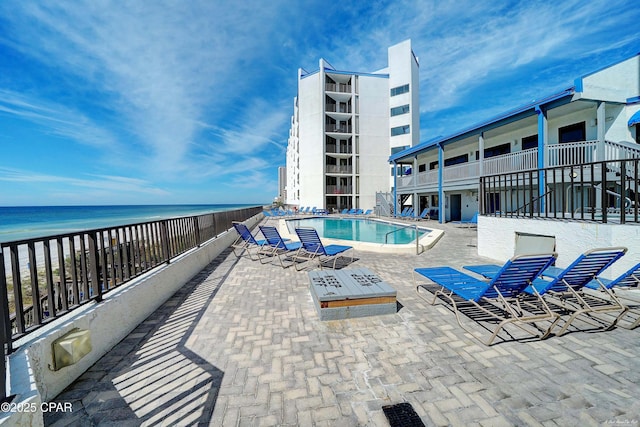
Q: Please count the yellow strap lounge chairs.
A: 0